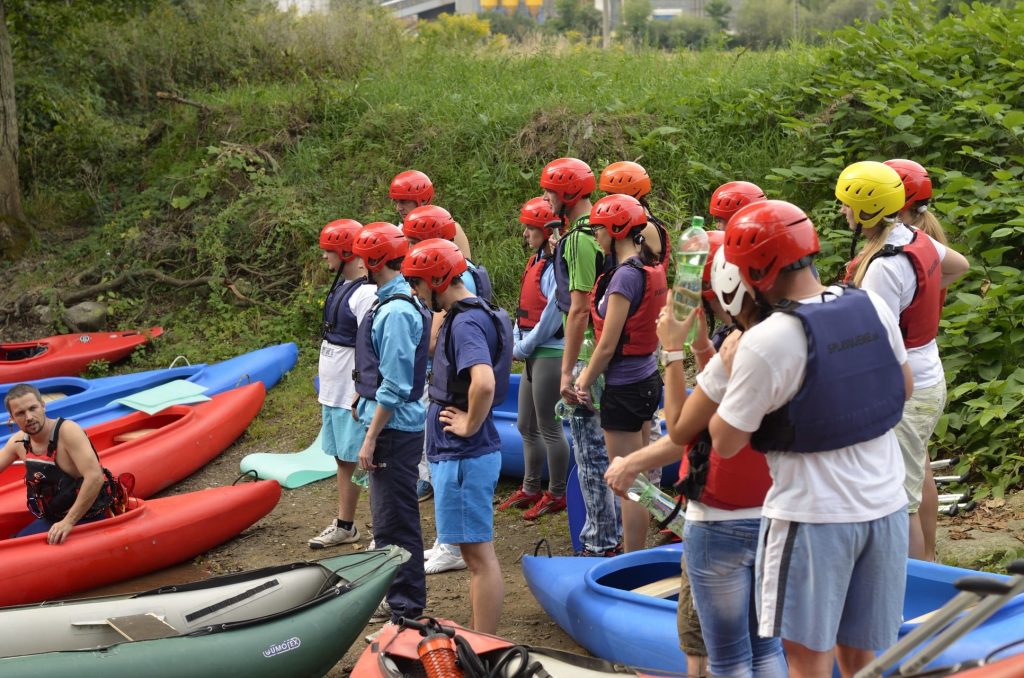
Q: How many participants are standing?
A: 15